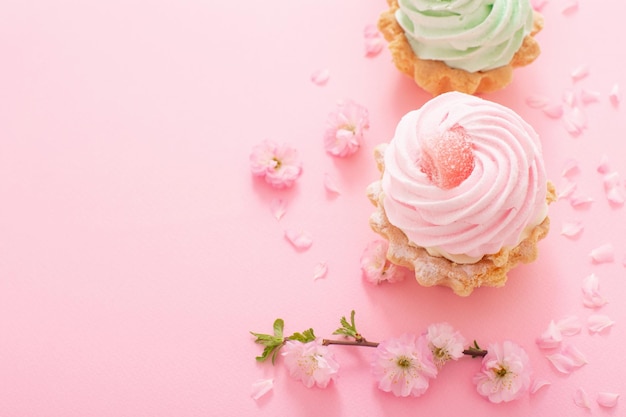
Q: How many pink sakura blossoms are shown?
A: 7